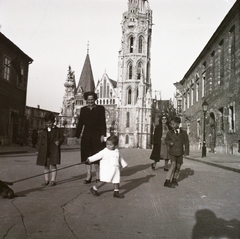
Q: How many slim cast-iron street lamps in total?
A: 1